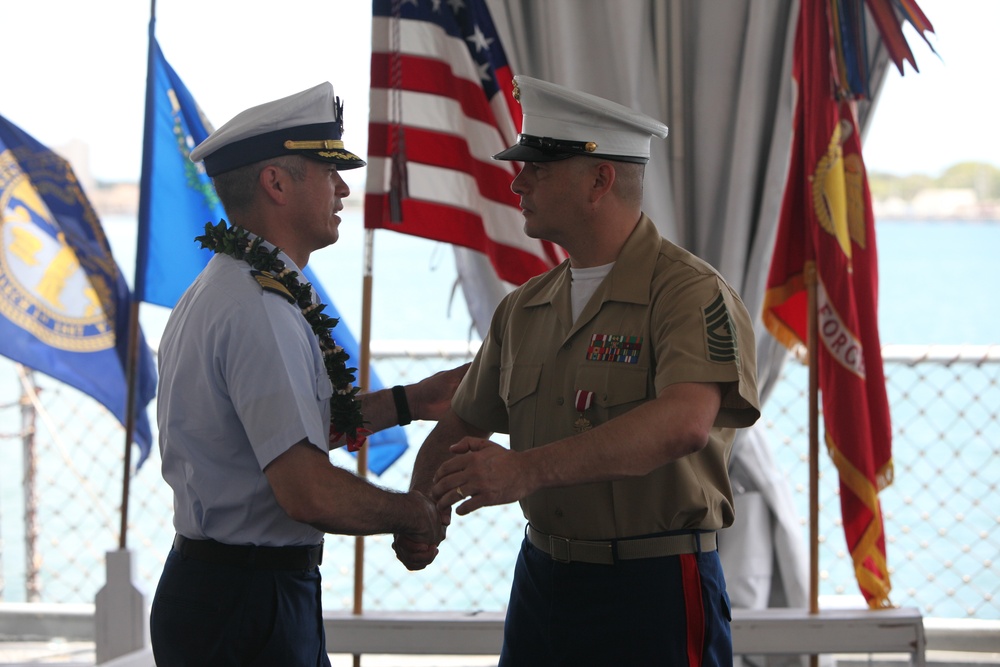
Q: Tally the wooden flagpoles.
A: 3